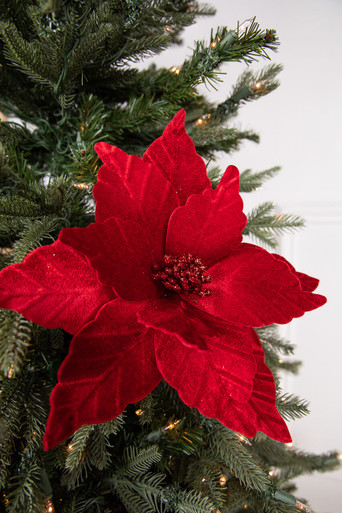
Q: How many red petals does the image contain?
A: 11